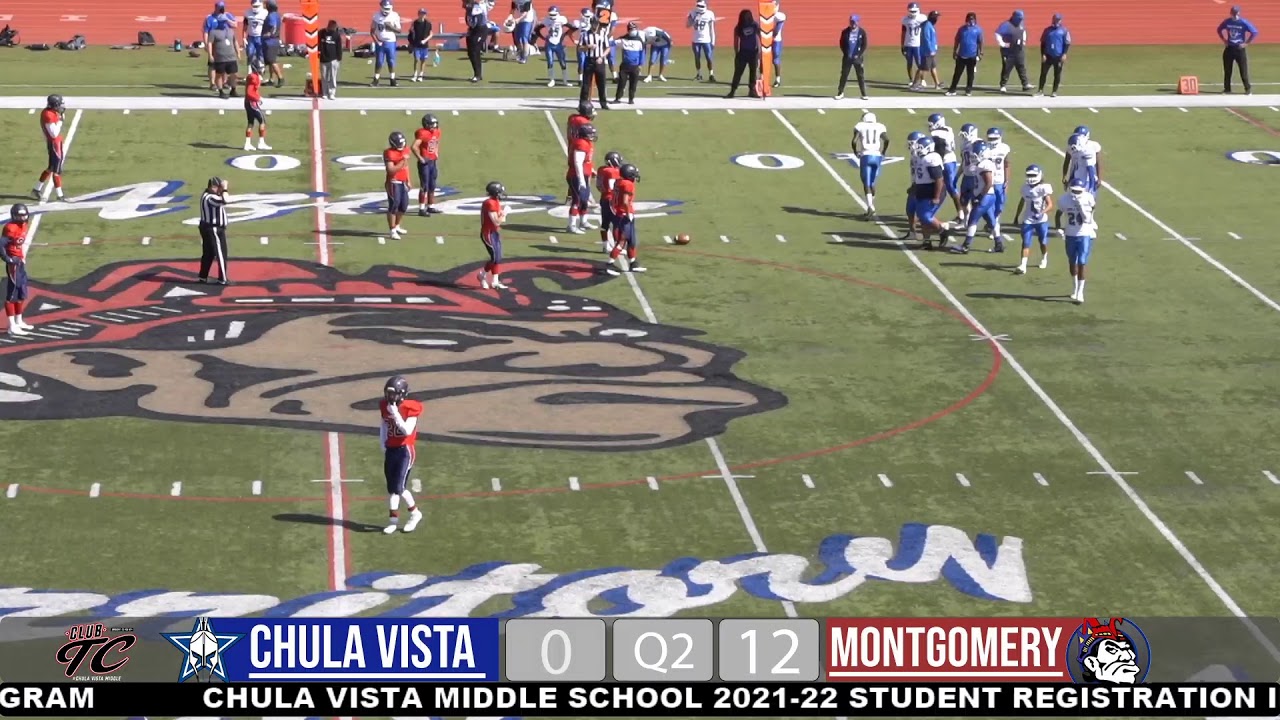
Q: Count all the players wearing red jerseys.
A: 11